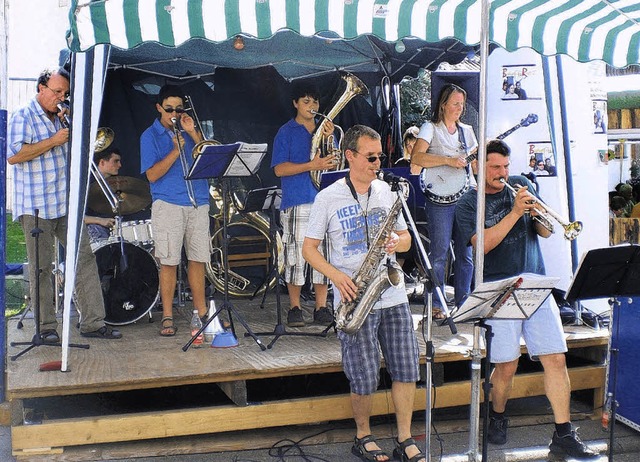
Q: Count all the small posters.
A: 3